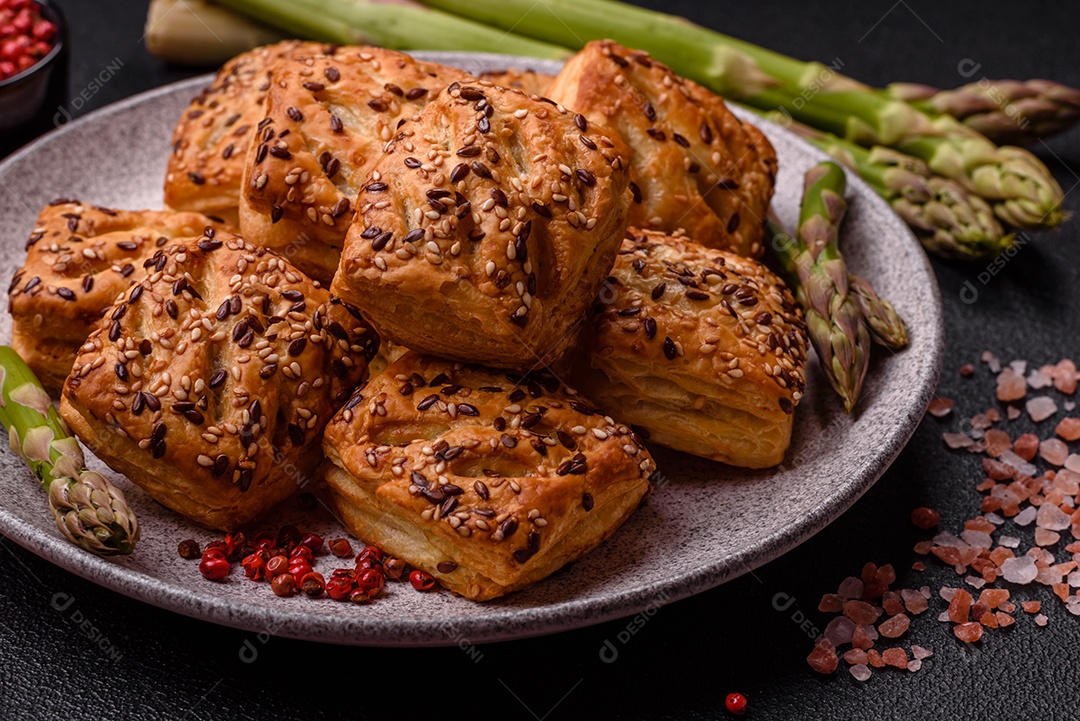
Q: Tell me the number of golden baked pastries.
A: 9